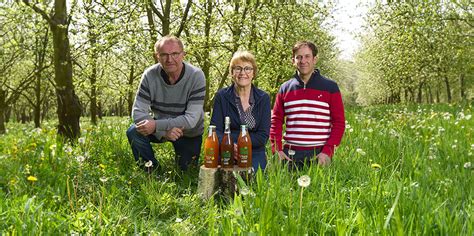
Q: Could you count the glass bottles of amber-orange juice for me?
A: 3